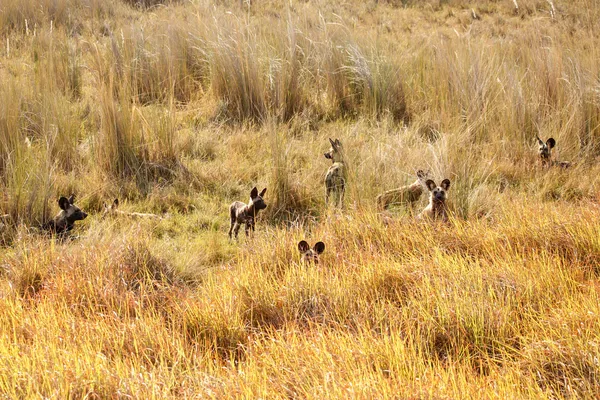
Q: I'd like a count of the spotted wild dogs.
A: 8